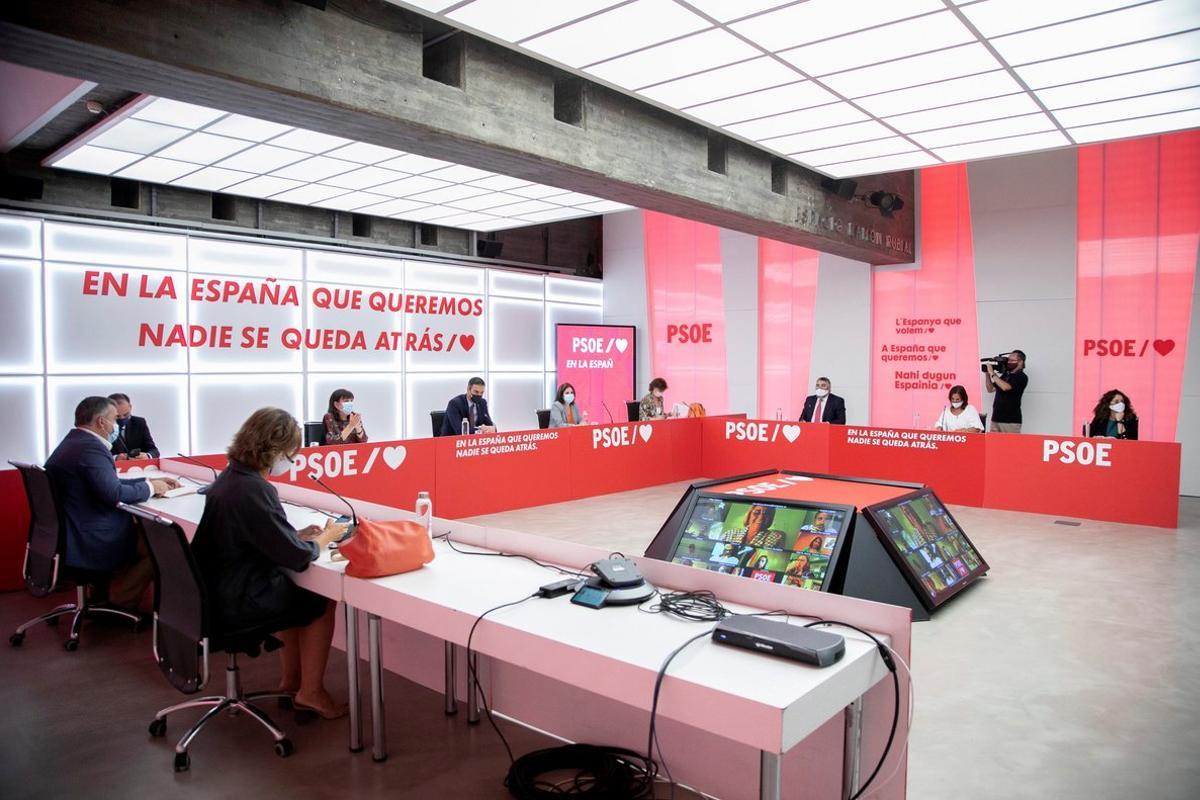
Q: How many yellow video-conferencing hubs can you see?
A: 0